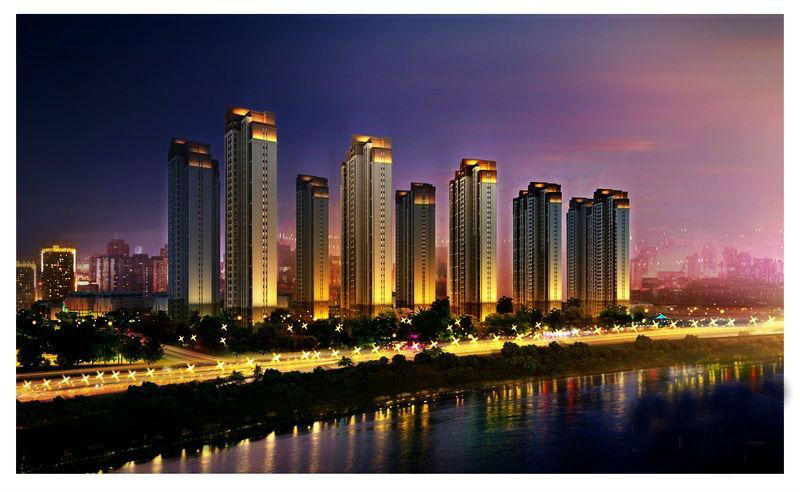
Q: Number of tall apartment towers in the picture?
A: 8